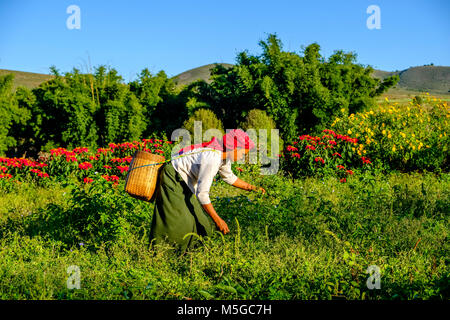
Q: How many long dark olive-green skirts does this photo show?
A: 1